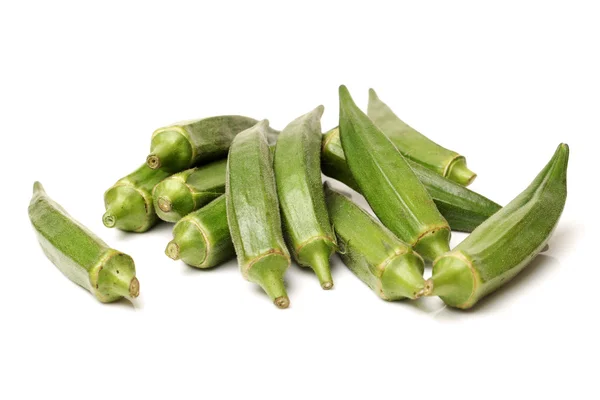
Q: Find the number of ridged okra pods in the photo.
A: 12